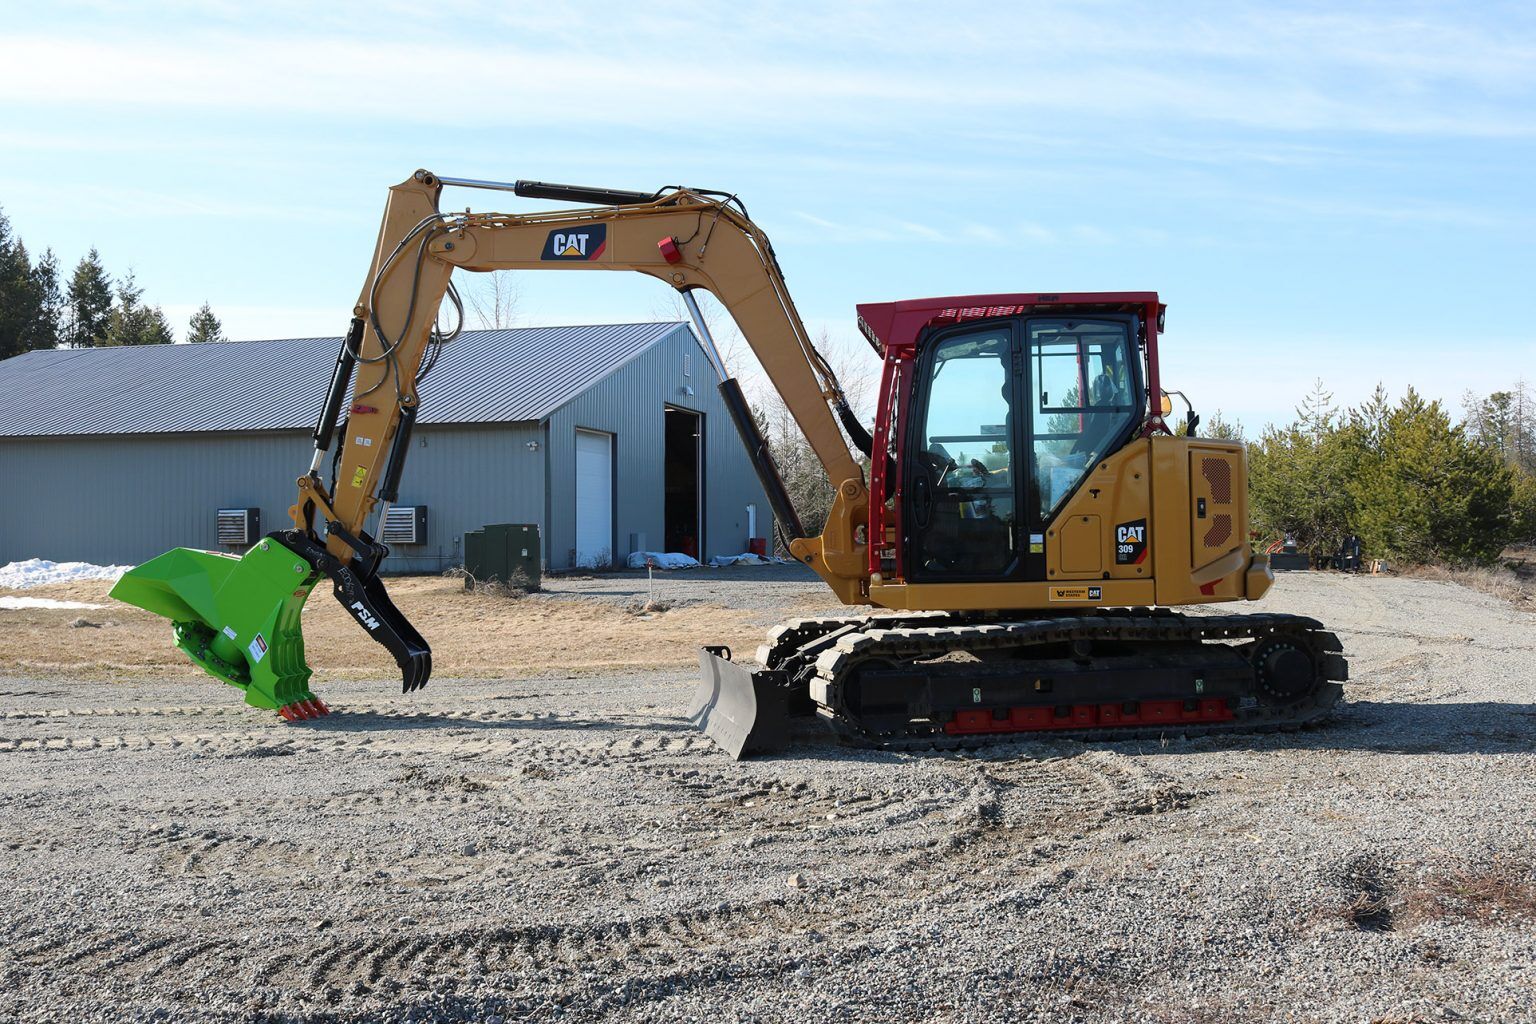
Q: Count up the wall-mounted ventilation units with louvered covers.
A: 2